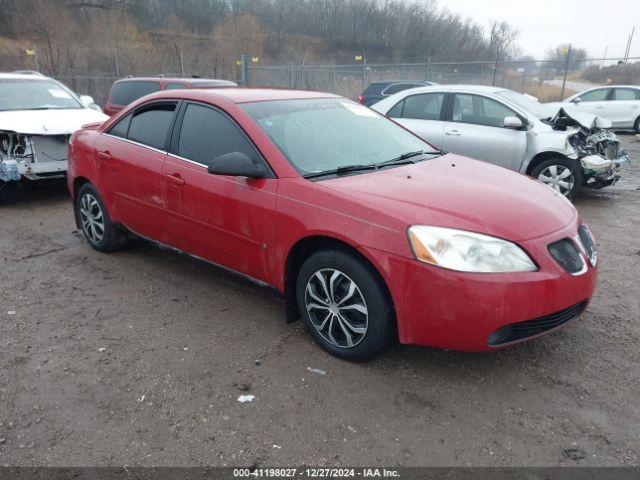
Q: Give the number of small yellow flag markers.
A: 5